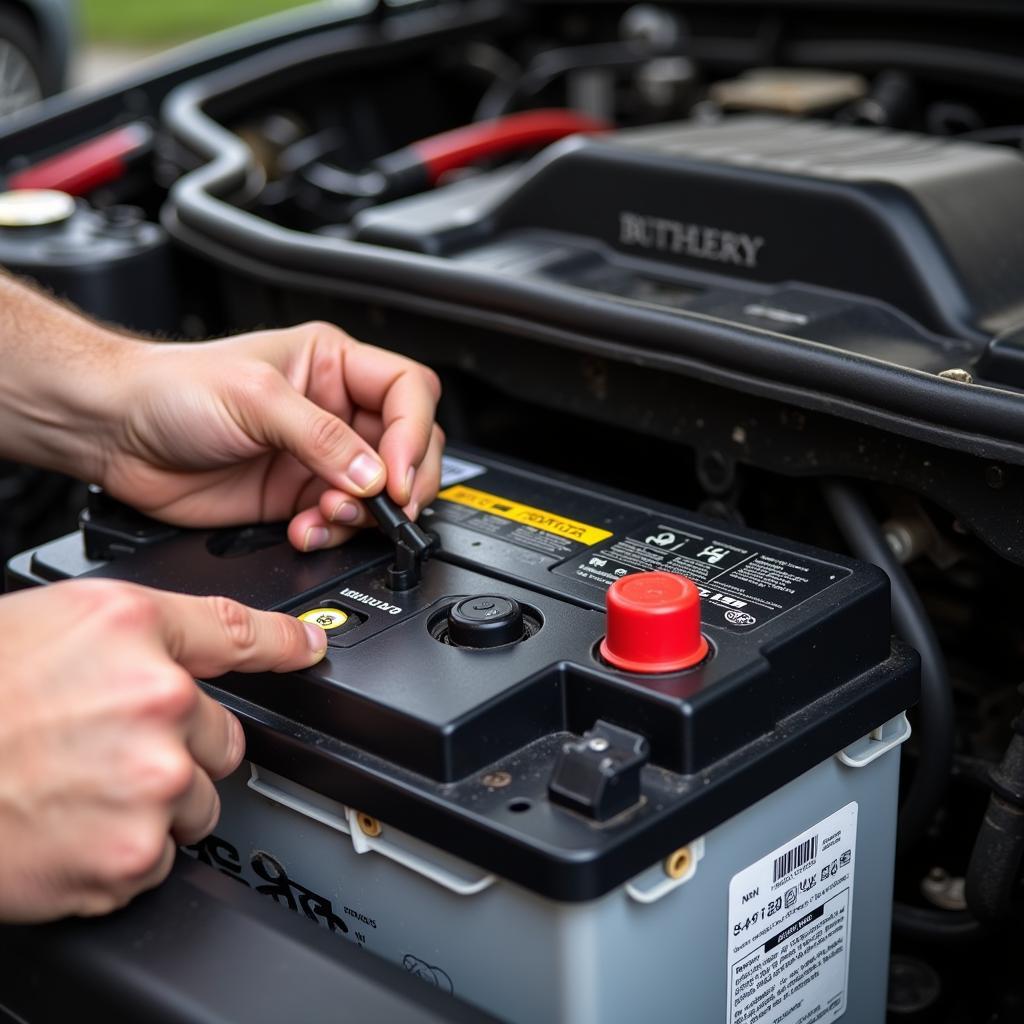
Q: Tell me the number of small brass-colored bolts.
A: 2